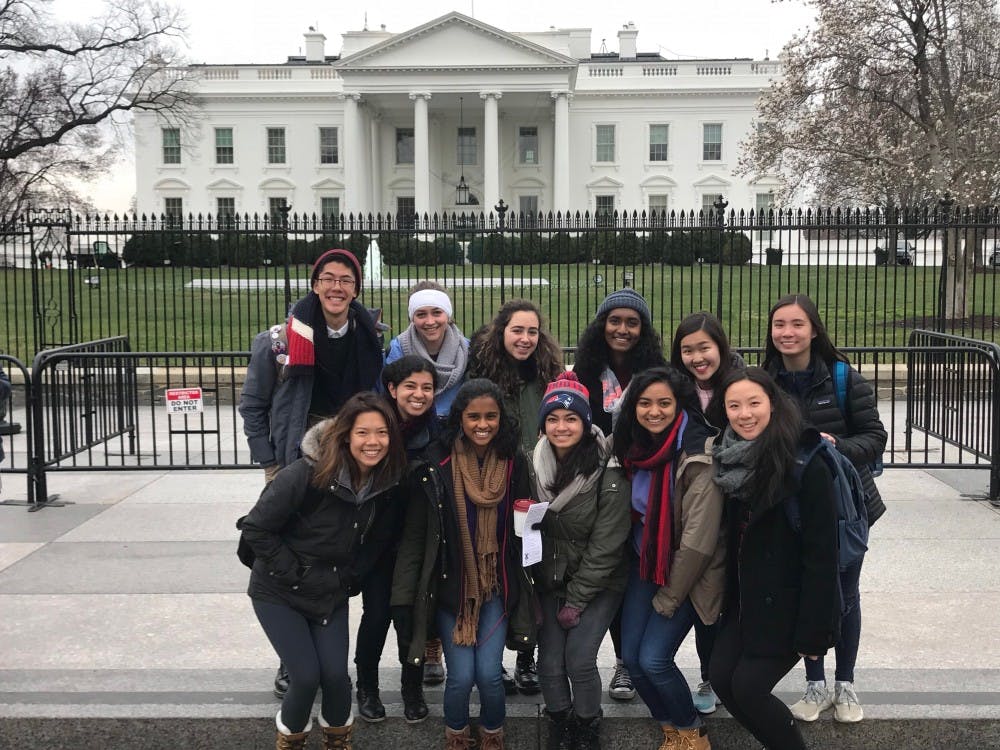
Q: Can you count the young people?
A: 12